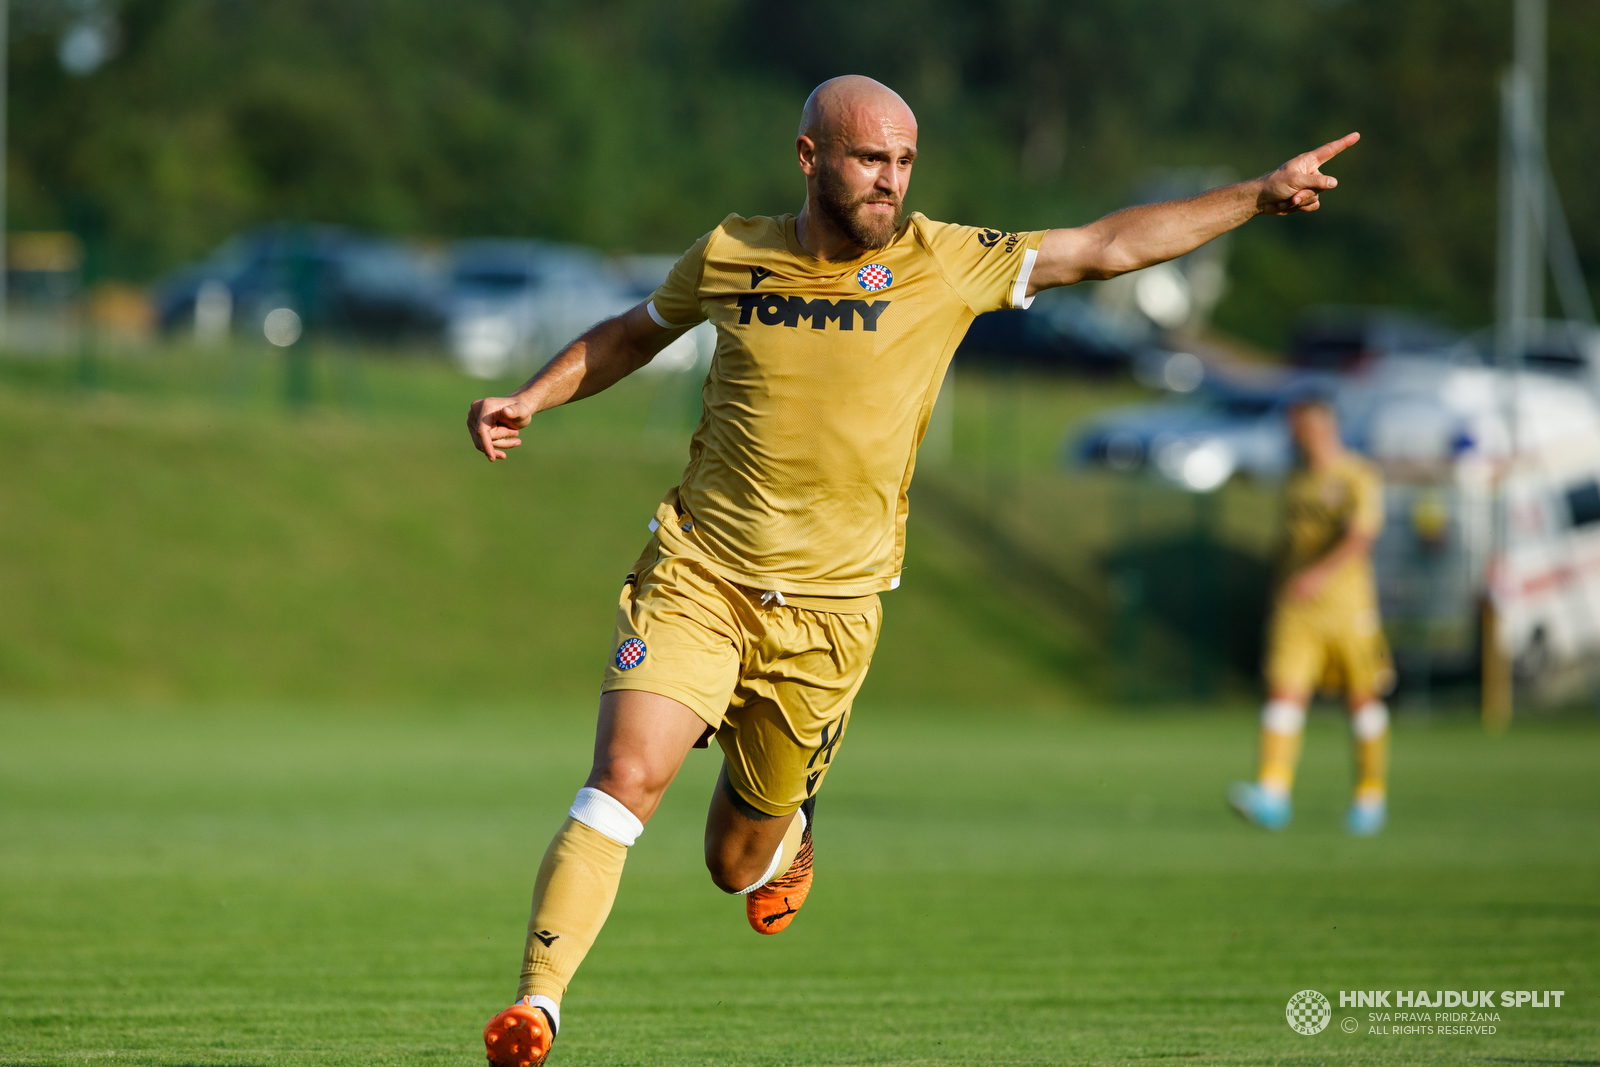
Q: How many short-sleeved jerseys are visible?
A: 2